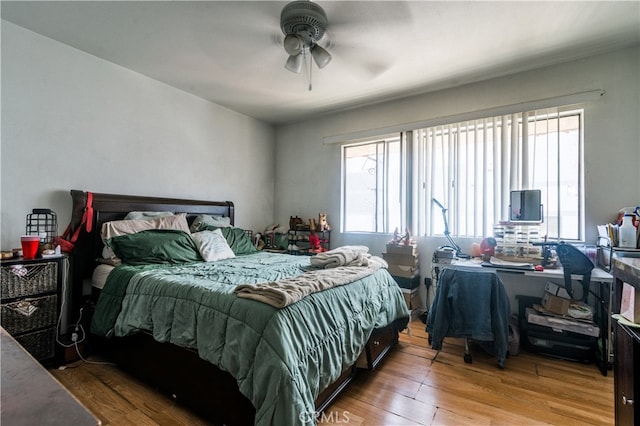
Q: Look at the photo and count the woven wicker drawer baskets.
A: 3